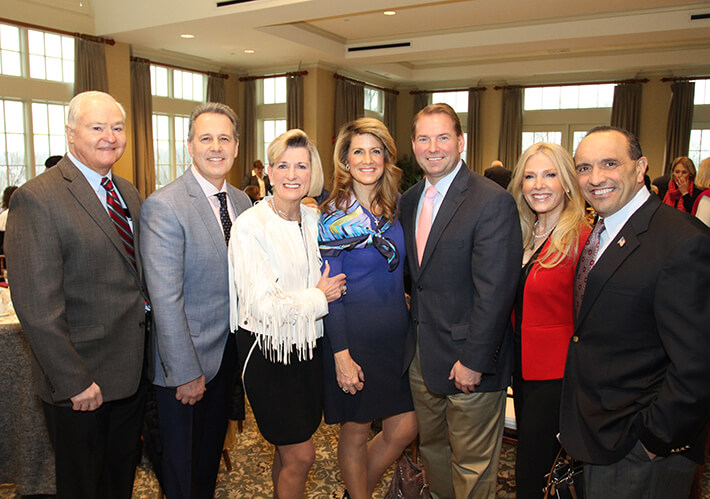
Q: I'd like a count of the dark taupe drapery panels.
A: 12